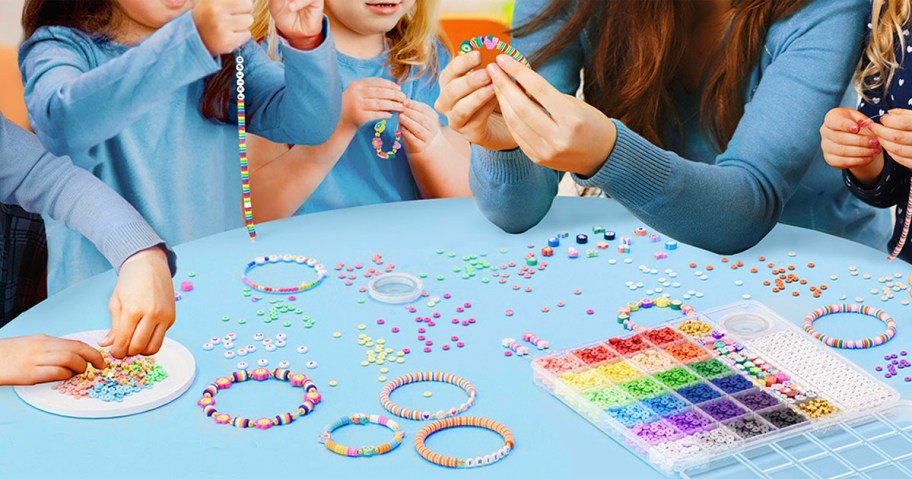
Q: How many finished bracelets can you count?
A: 7